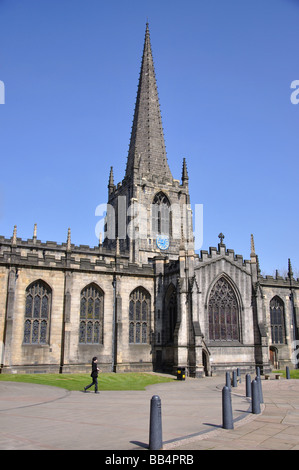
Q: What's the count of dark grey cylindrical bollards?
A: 10